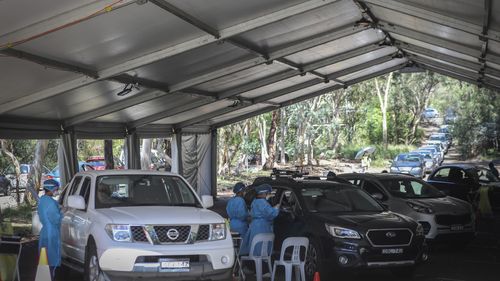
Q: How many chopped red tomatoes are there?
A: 0